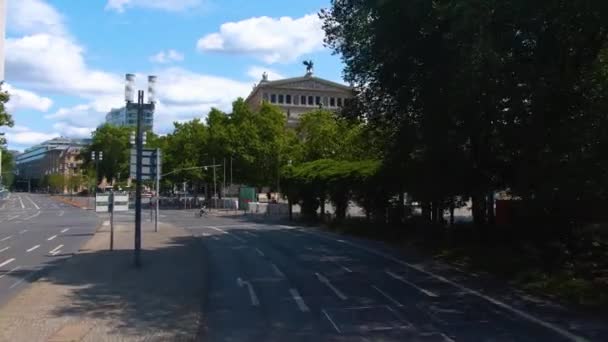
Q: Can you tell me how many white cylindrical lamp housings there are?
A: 6